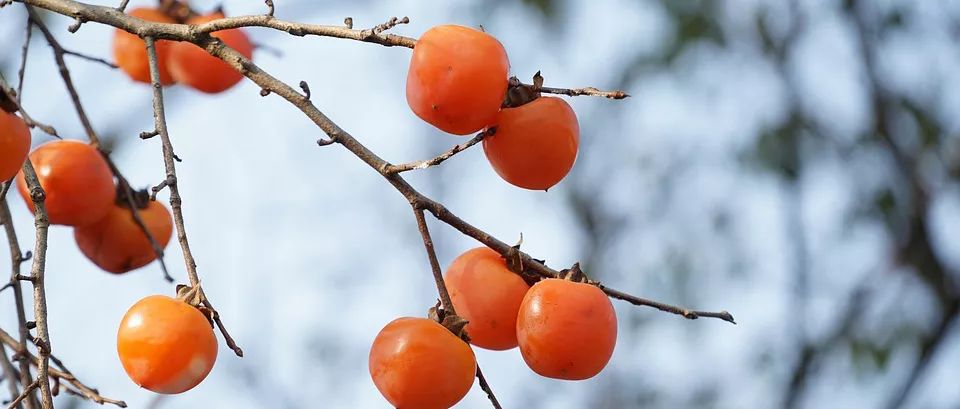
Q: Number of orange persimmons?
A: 11